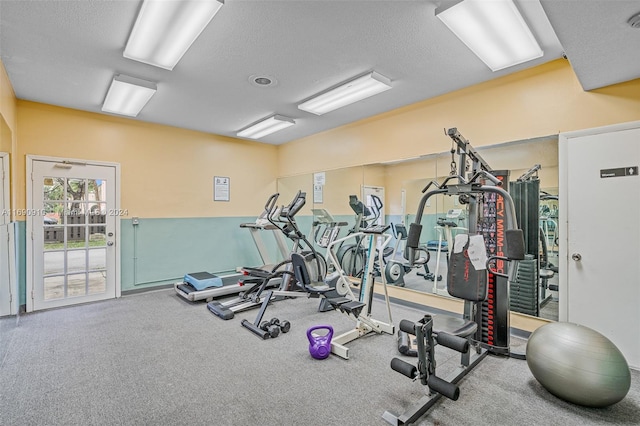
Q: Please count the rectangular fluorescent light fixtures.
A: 5